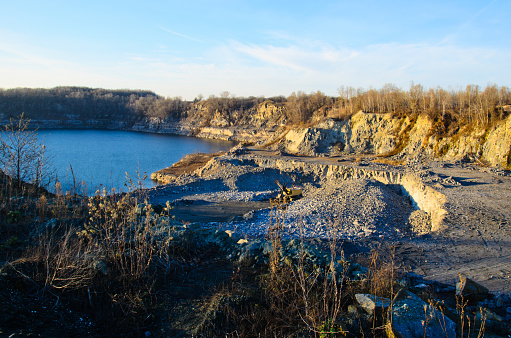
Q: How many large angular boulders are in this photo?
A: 3